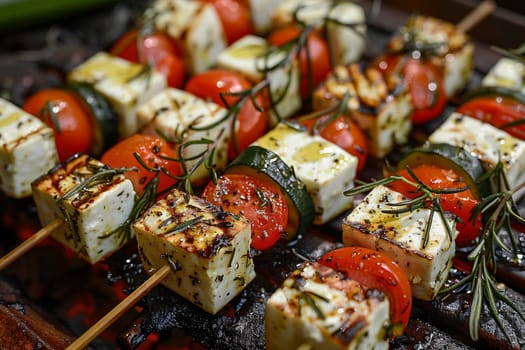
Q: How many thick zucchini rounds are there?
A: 4